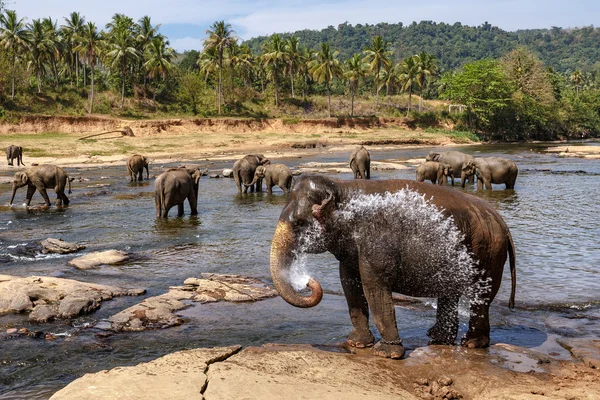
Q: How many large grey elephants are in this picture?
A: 11